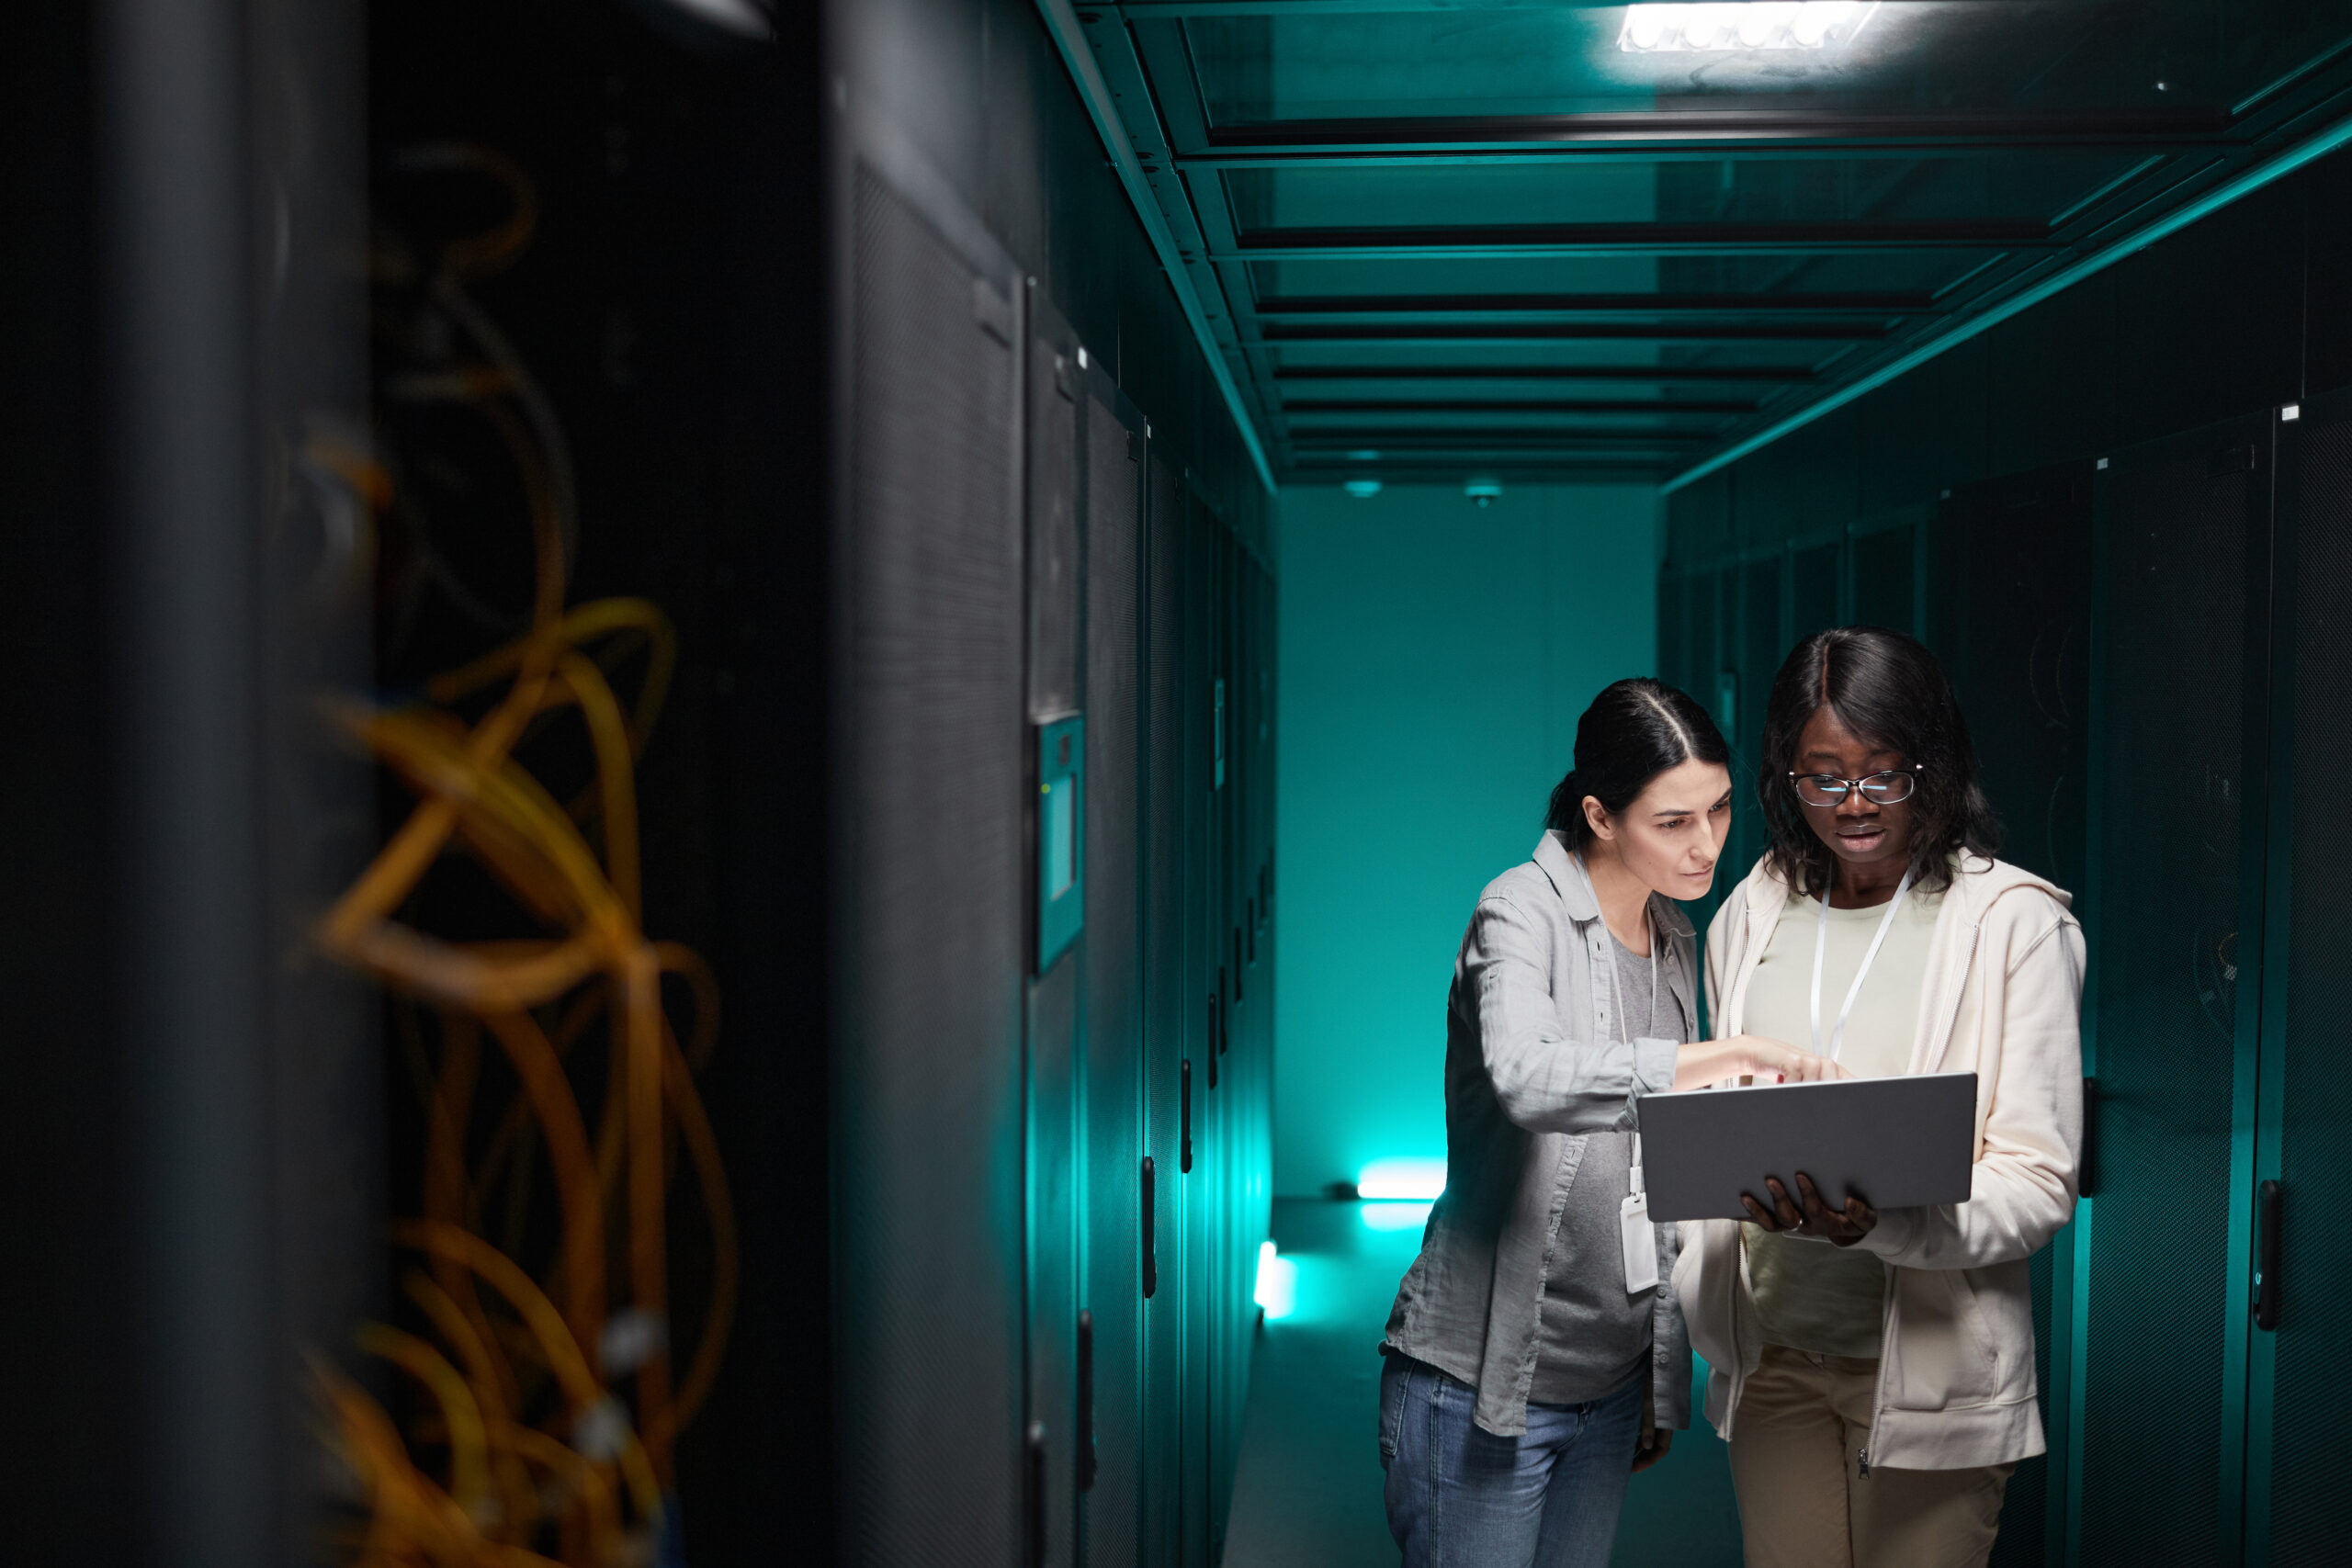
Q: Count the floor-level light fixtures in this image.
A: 2